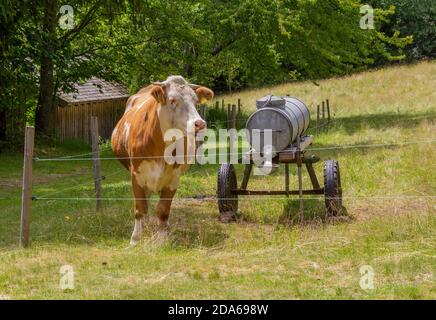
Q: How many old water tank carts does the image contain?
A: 1